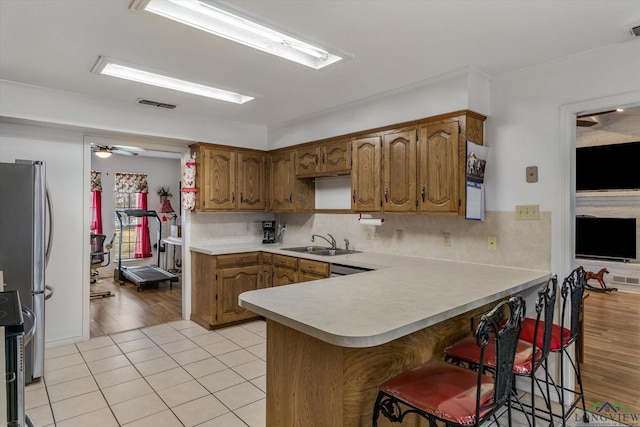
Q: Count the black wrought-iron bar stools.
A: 3